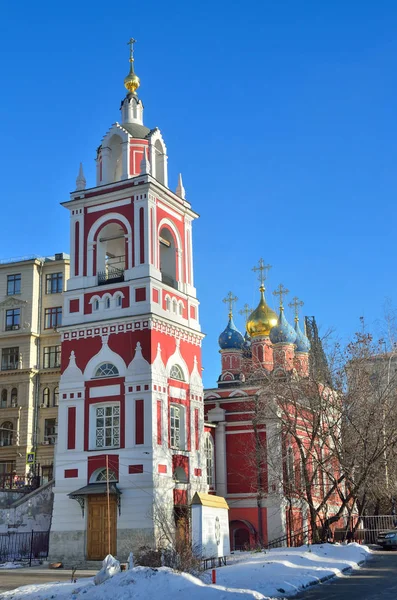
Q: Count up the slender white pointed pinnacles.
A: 3